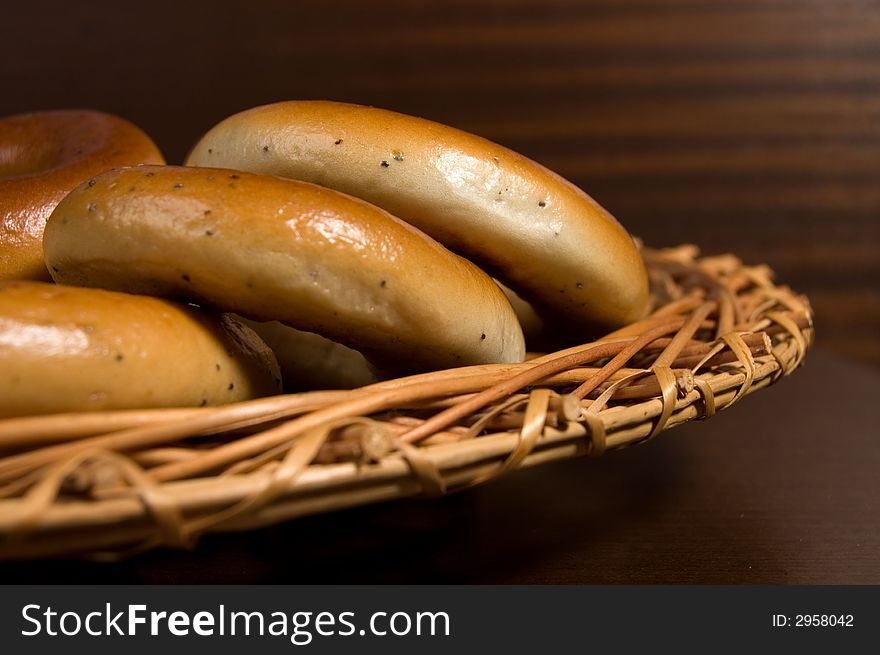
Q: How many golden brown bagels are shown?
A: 4